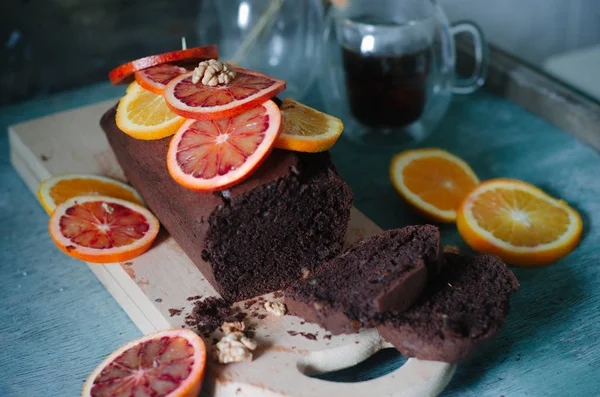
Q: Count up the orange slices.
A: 11